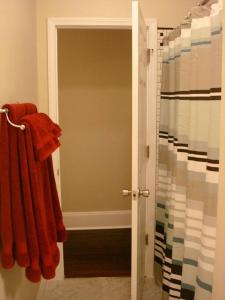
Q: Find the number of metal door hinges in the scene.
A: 3